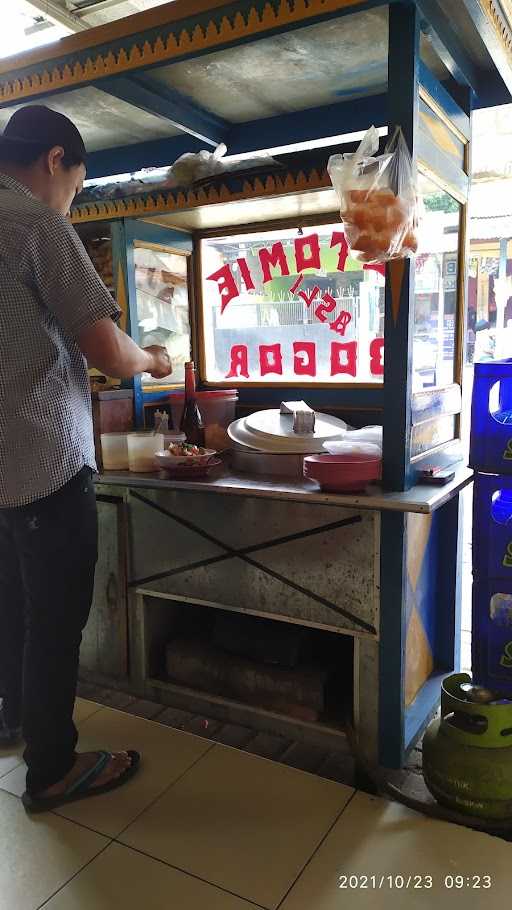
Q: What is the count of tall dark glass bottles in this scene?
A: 1